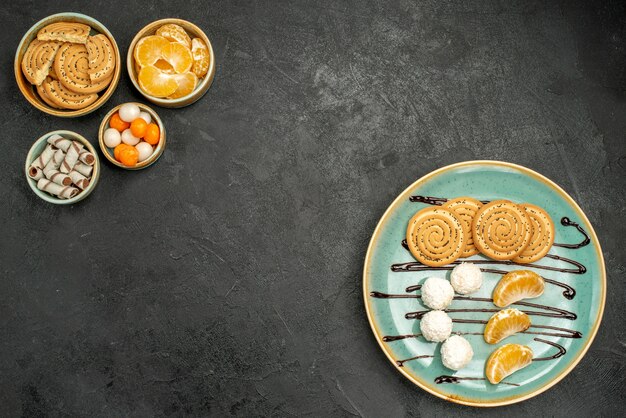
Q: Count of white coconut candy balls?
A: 4